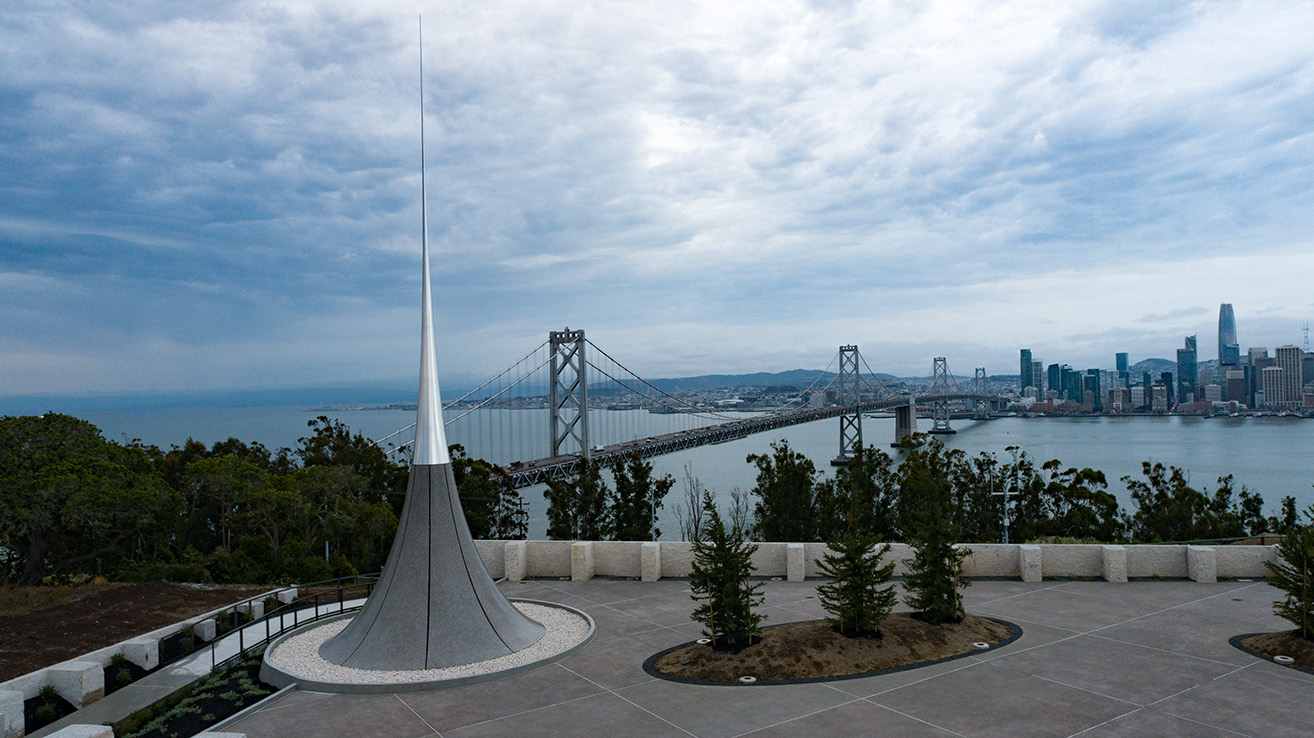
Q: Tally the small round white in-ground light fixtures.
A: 4